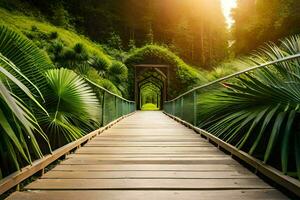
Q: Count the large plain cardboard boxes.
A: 0